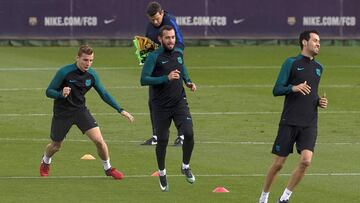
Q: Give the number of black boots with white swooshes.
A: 2